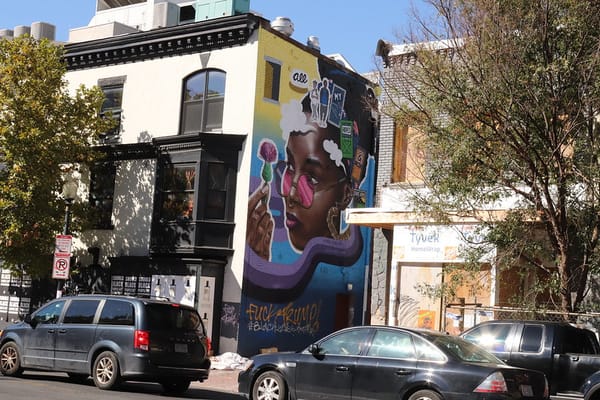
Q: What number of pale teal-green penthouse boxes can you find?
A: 1